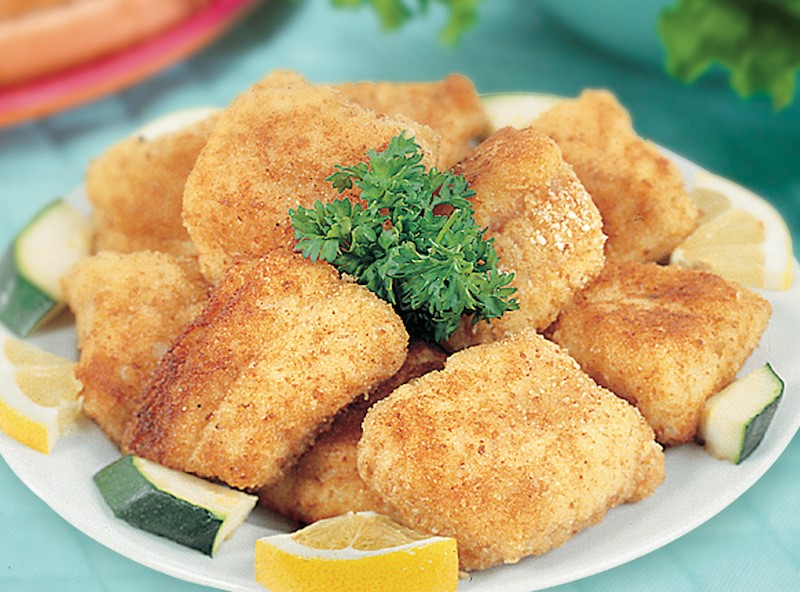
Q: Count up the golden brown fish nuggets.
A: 10